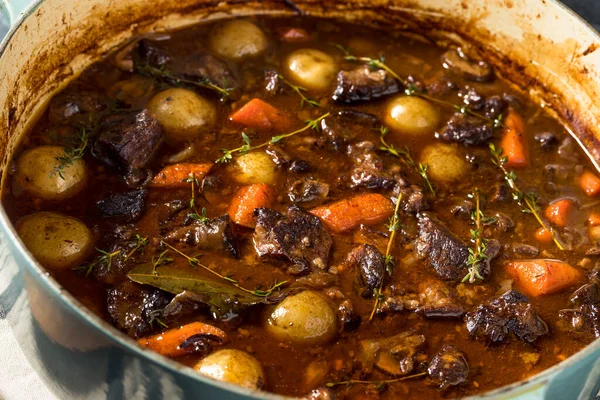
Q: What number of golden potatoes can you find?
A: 10